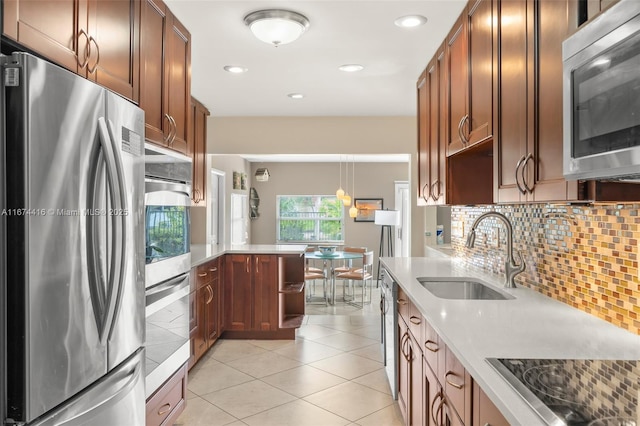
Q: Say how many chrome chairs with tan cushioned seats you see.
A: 4